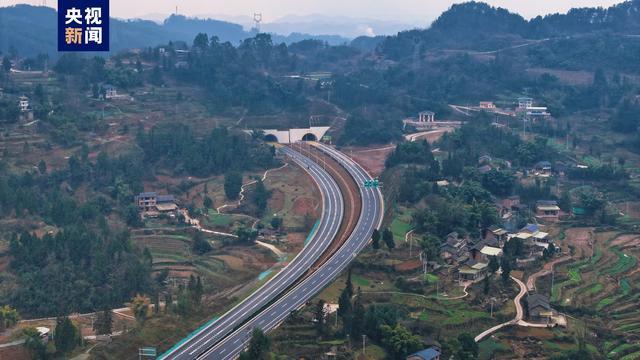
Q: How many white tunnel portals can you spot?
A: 2